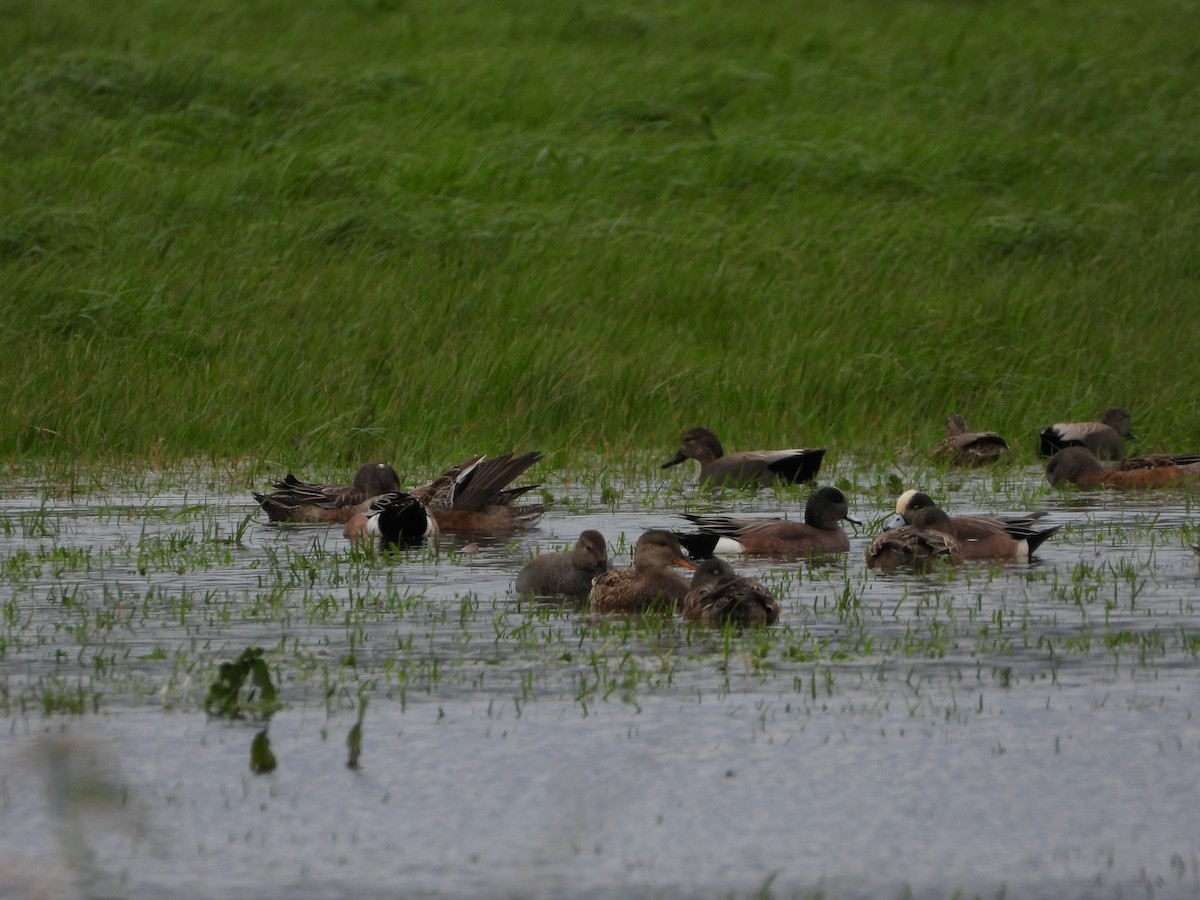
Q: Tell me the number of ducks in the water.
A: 13